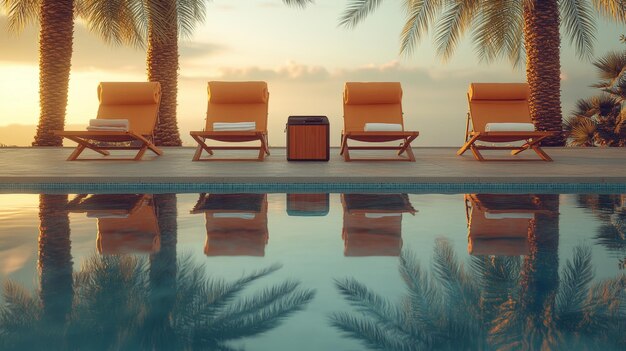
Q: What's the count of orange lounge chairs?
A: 4